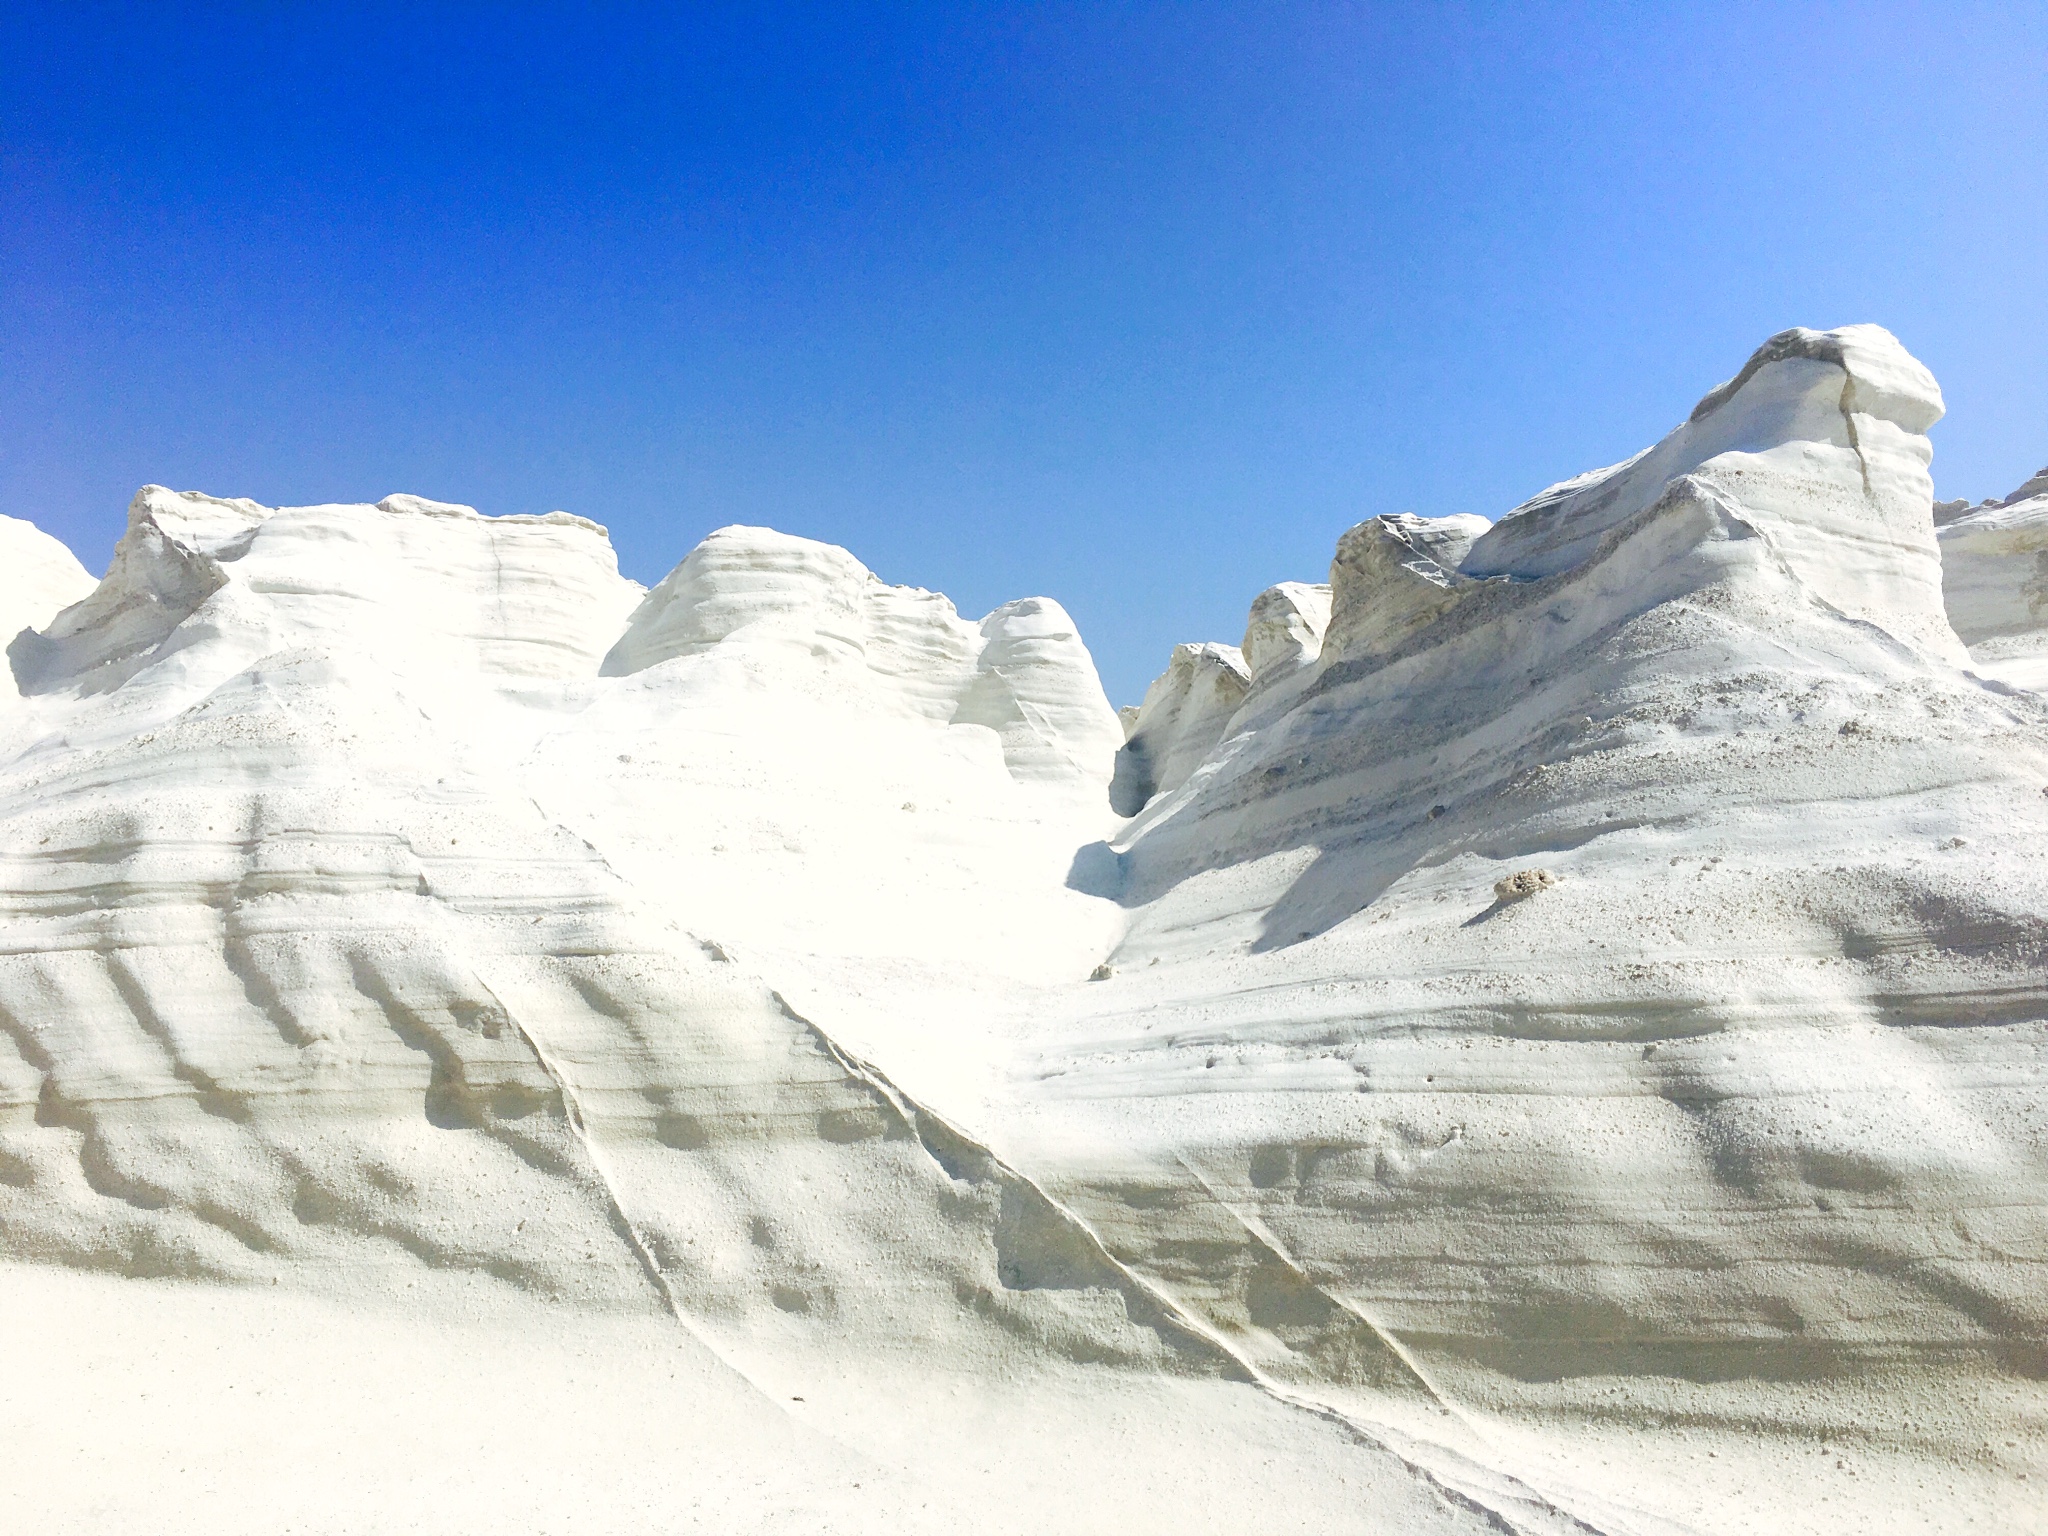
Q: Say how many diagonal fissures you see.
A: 3